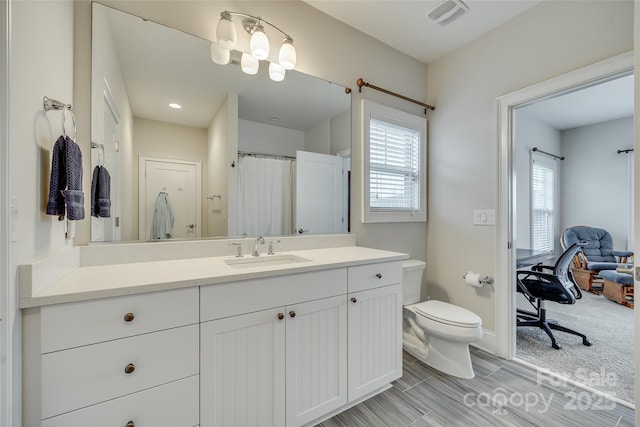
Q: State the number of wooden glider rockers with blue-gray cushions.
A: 1